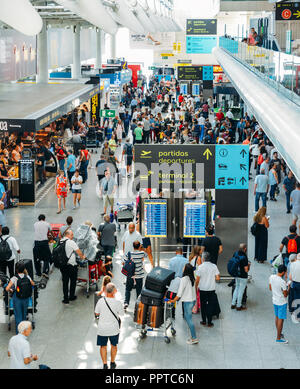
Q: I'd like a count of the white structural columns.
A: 4